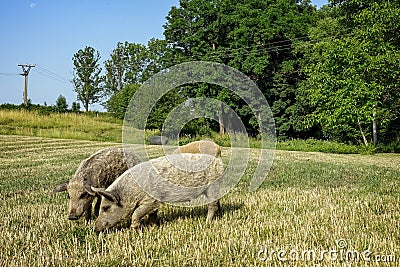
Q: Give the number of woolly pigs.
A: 3